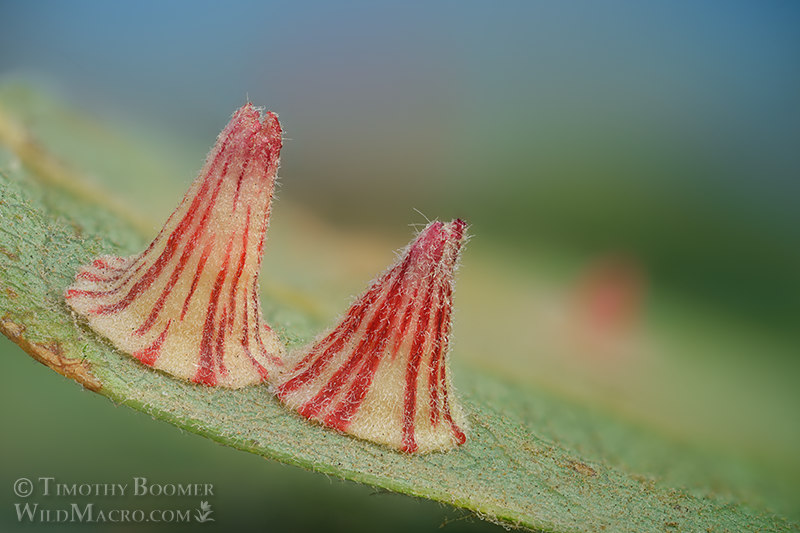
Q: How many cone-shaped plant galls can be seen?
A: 2